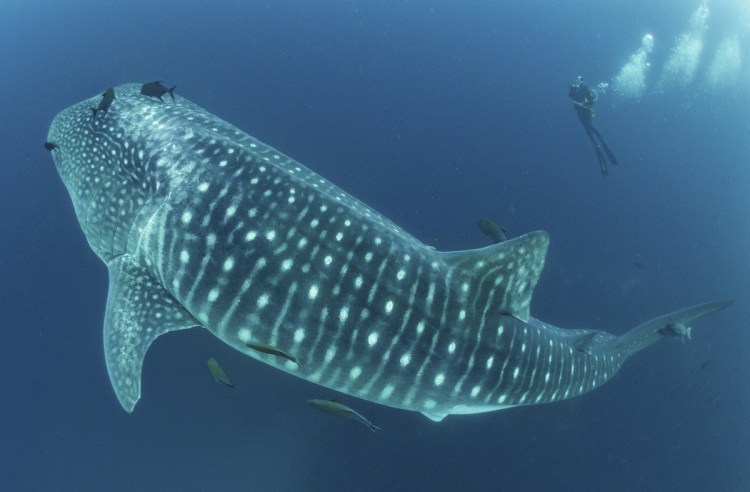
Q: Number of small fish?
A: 8